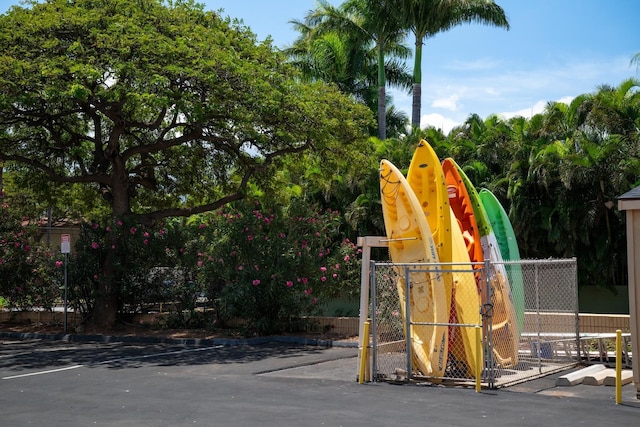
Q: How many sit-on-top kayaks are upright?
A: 6